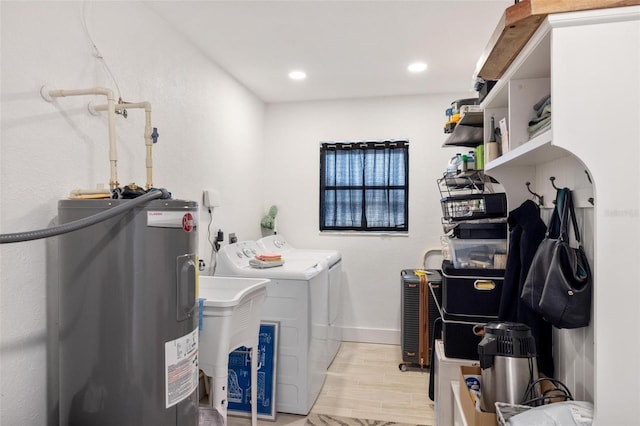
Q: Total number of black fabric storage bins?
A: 2